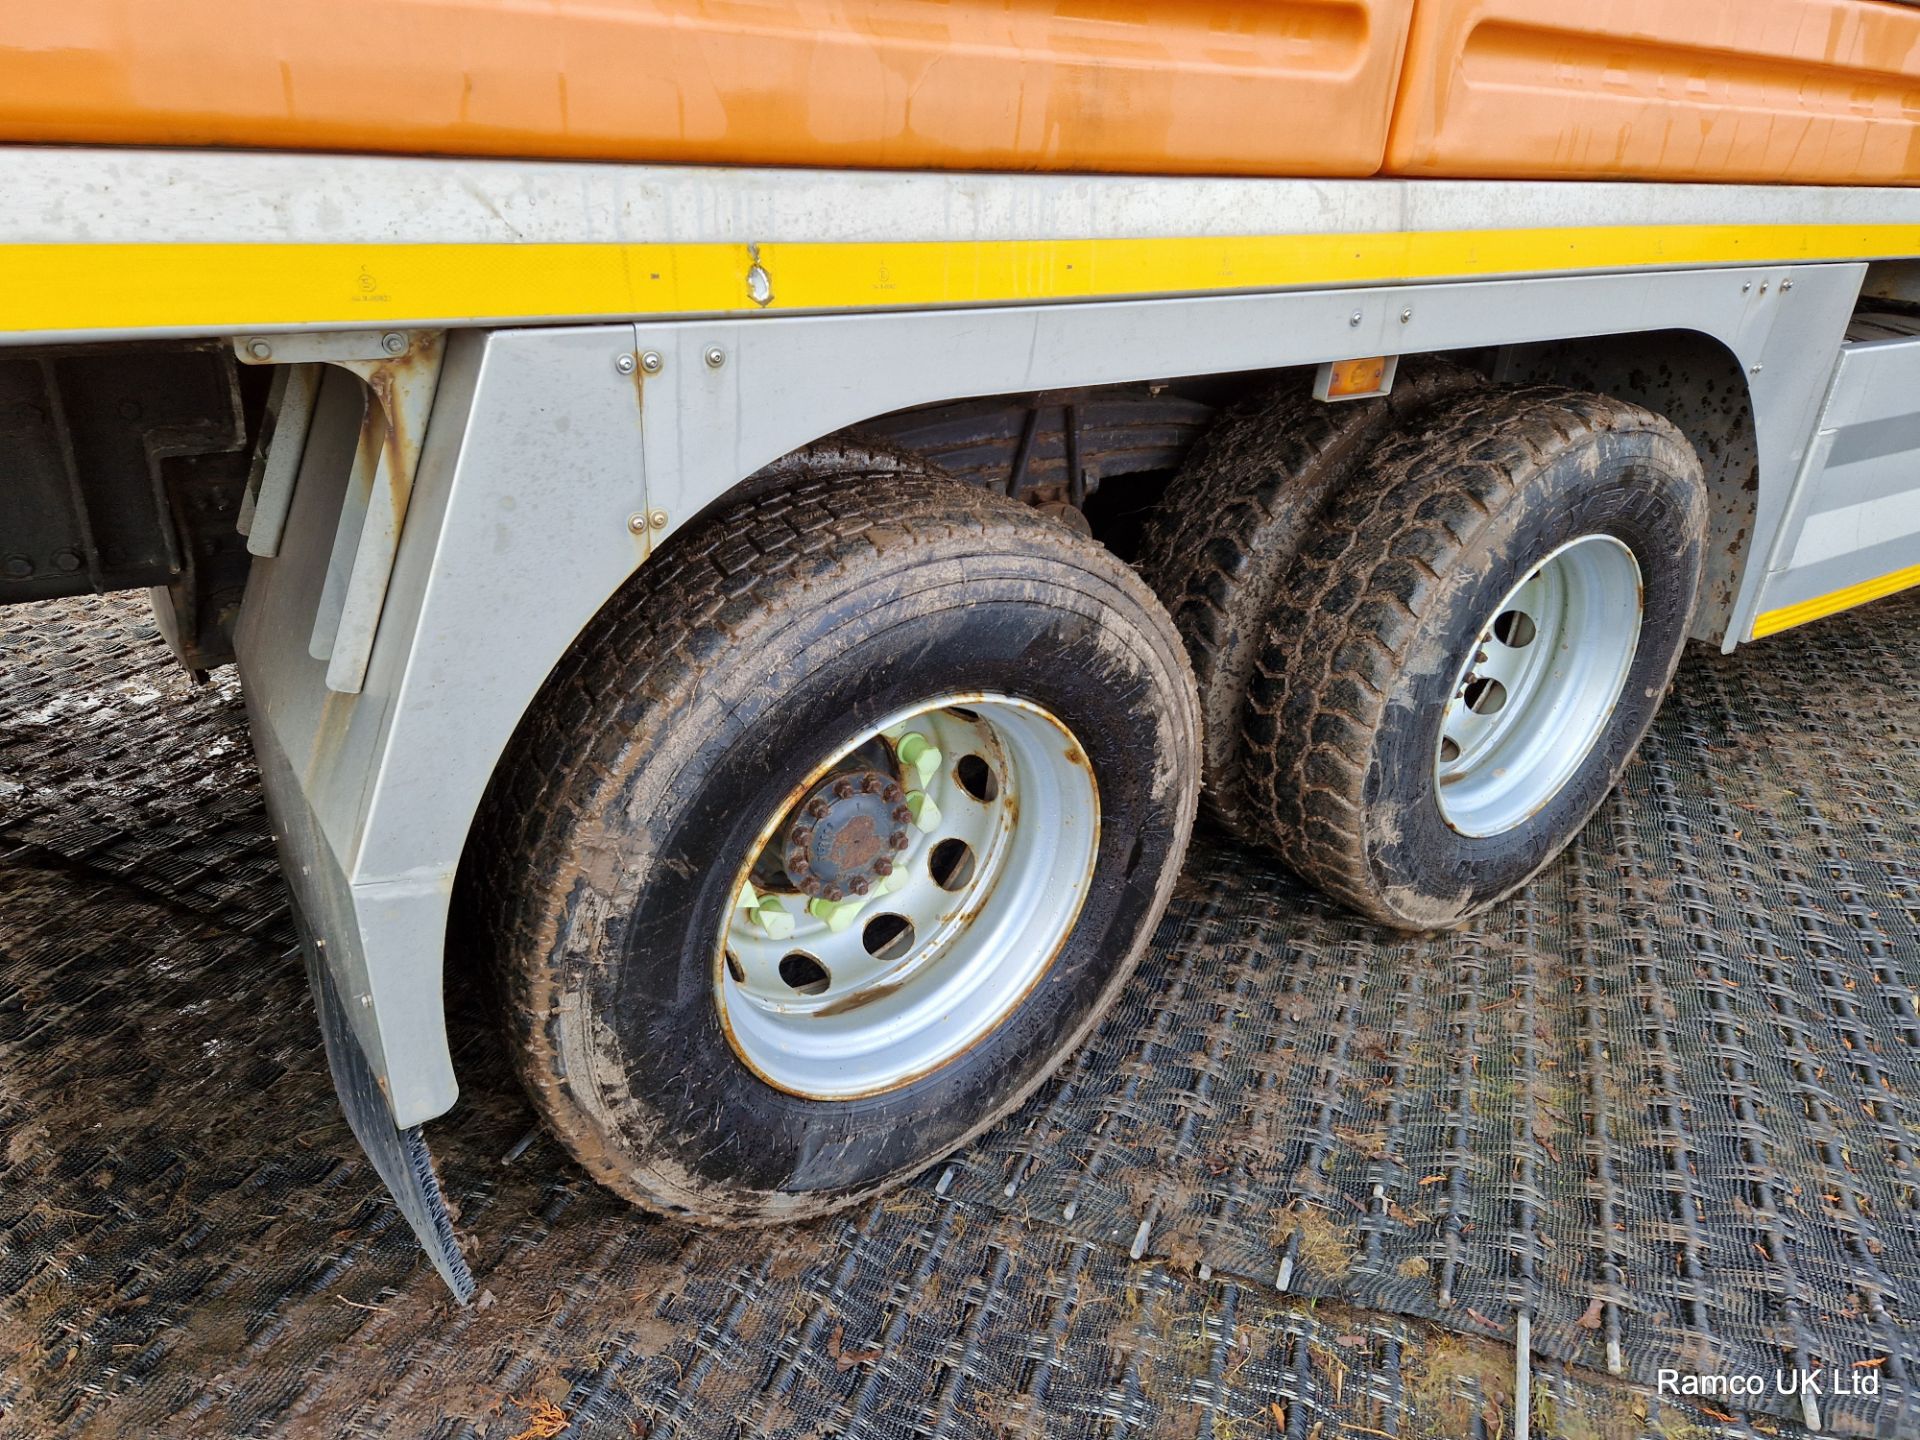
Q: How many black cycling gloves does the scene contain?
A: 0